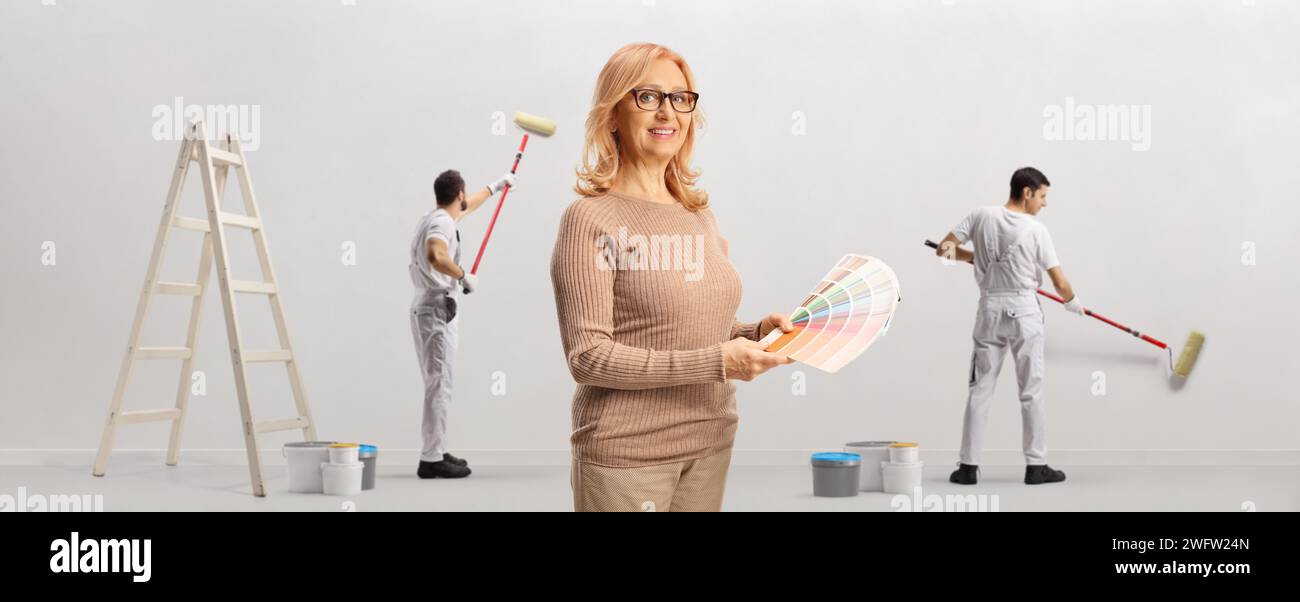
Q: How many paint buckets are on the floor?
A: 8